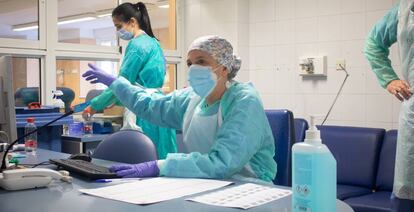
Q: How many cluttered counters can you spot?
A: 2